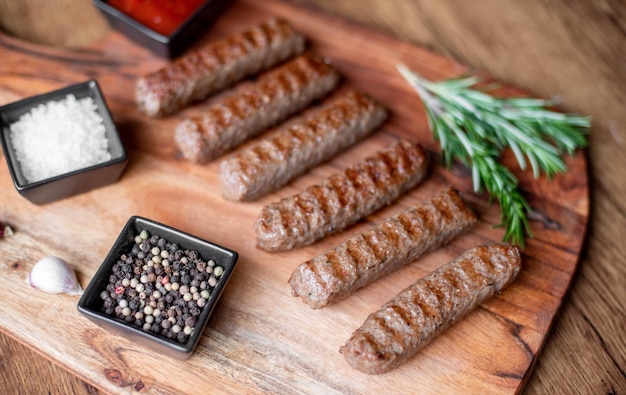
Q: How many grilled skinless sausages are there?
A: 6